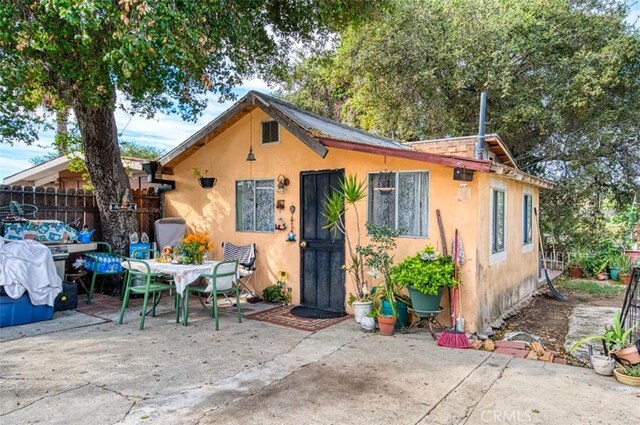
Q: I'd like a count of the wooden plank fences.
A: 1